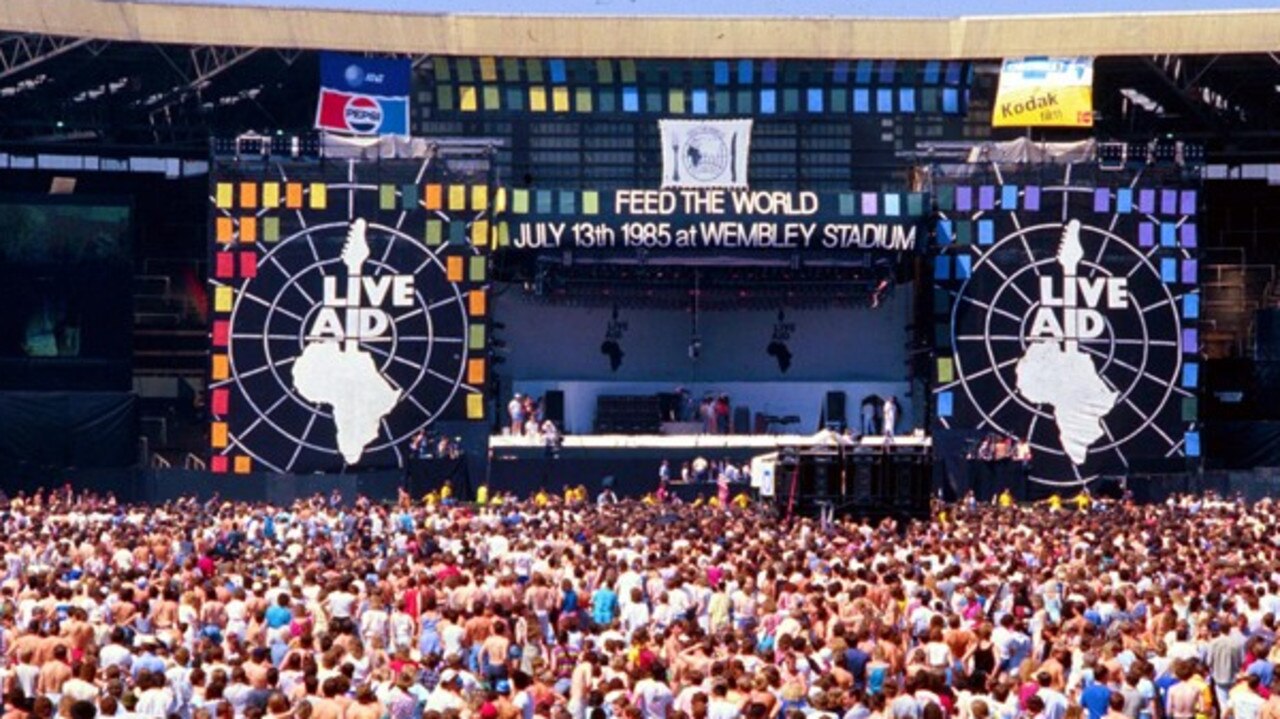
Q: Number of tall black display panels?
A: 2